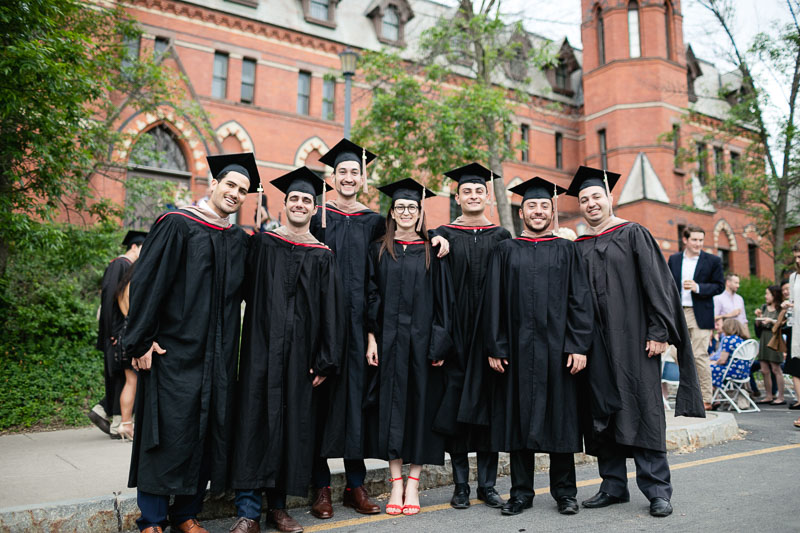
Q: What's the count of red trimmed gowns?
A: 7